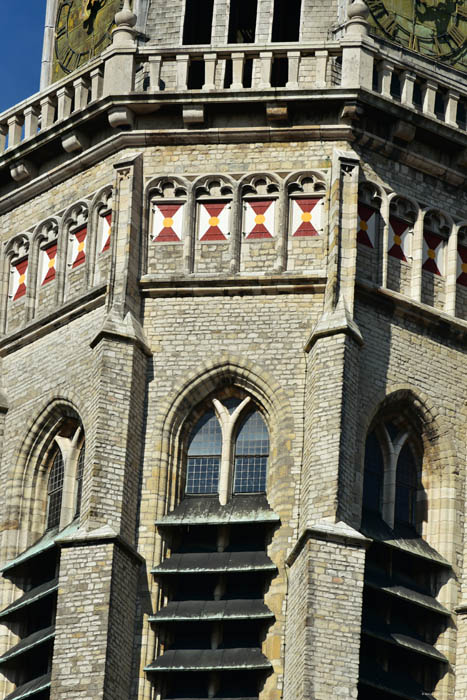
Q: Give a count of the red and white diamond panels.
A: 12